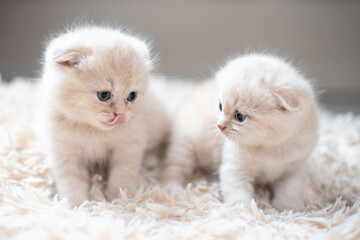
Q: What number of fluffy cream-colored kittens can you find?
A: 2